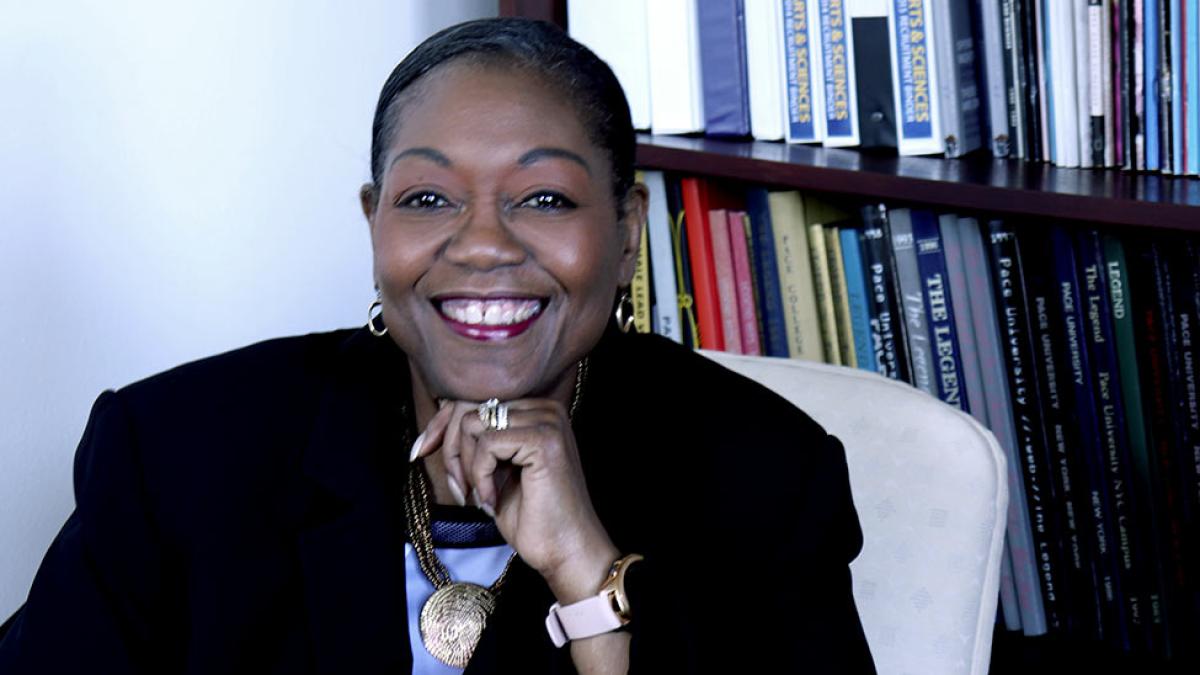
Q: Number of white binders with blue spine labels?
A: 3